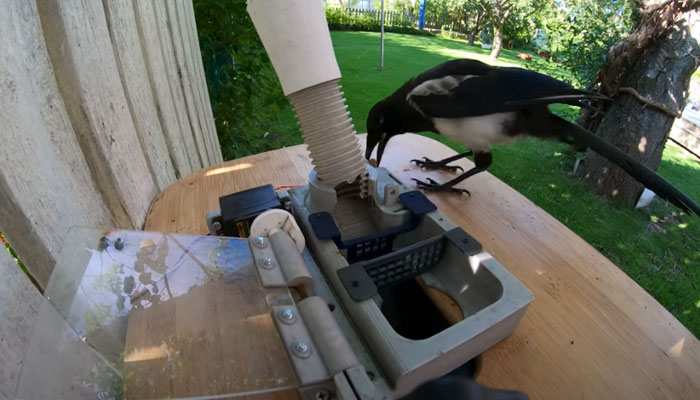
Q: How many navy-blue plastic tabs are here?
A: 2